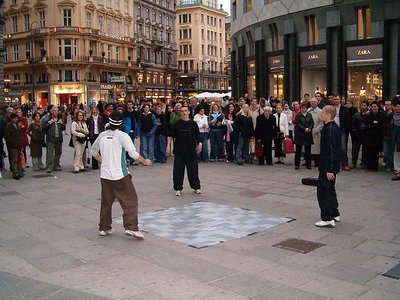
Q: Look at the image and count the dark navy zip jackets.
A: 1